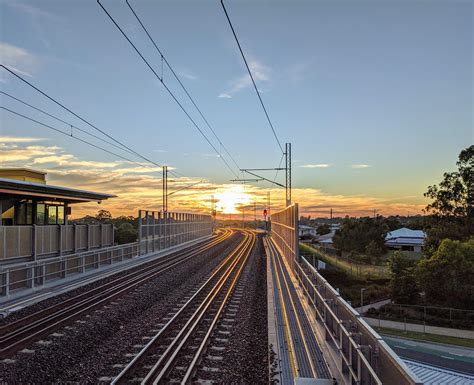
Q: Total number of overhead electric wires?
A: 6